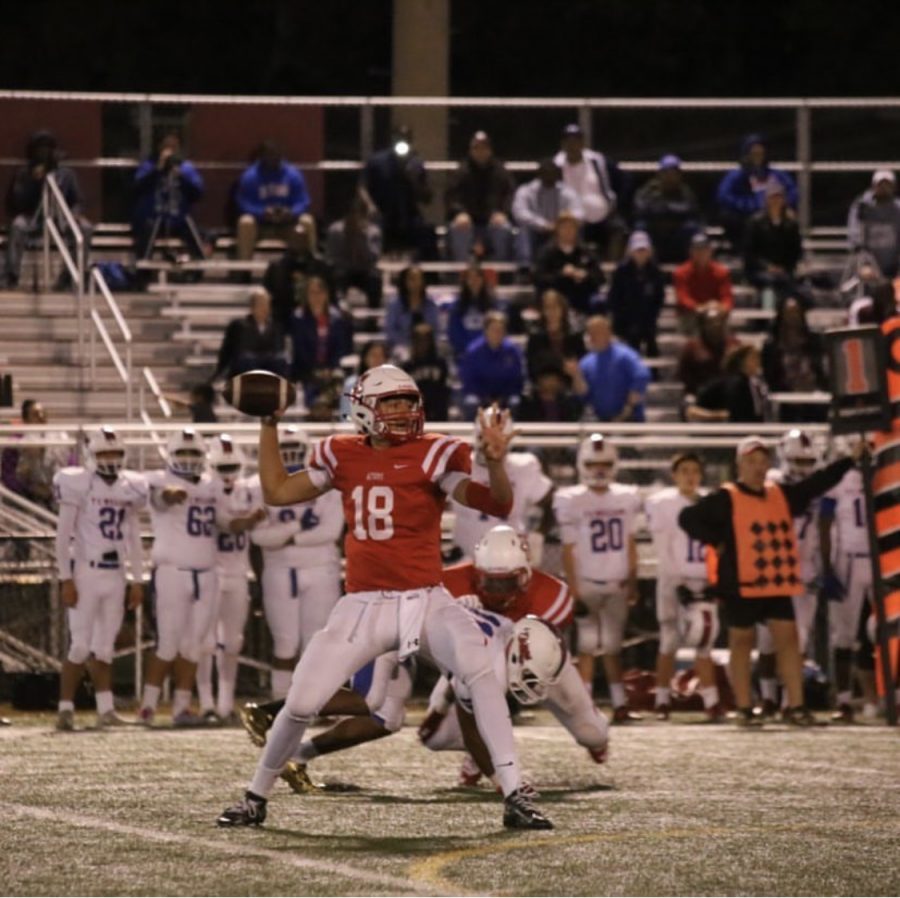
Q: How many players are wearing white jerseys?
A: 10